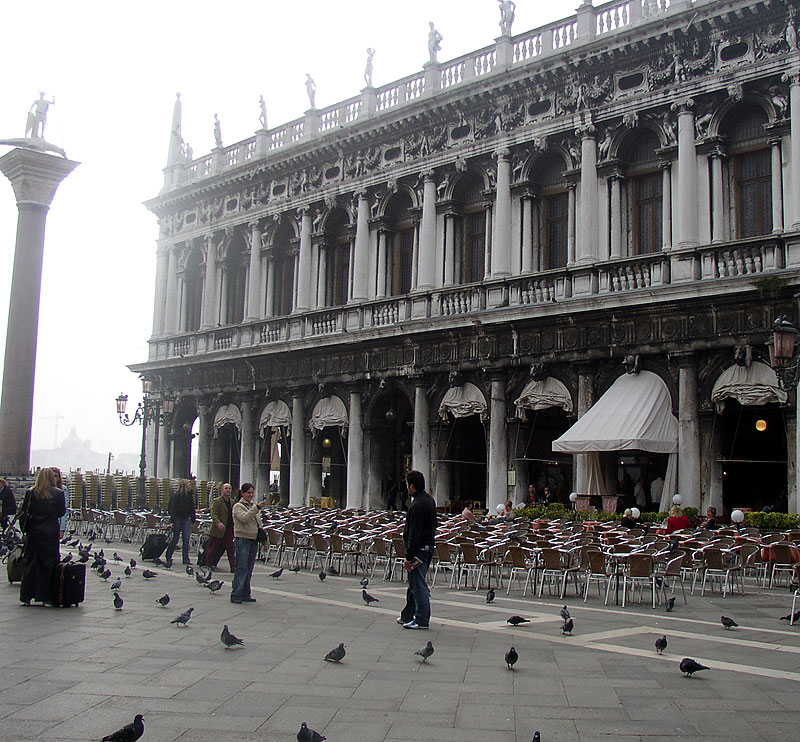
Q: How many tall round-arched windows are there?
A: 9